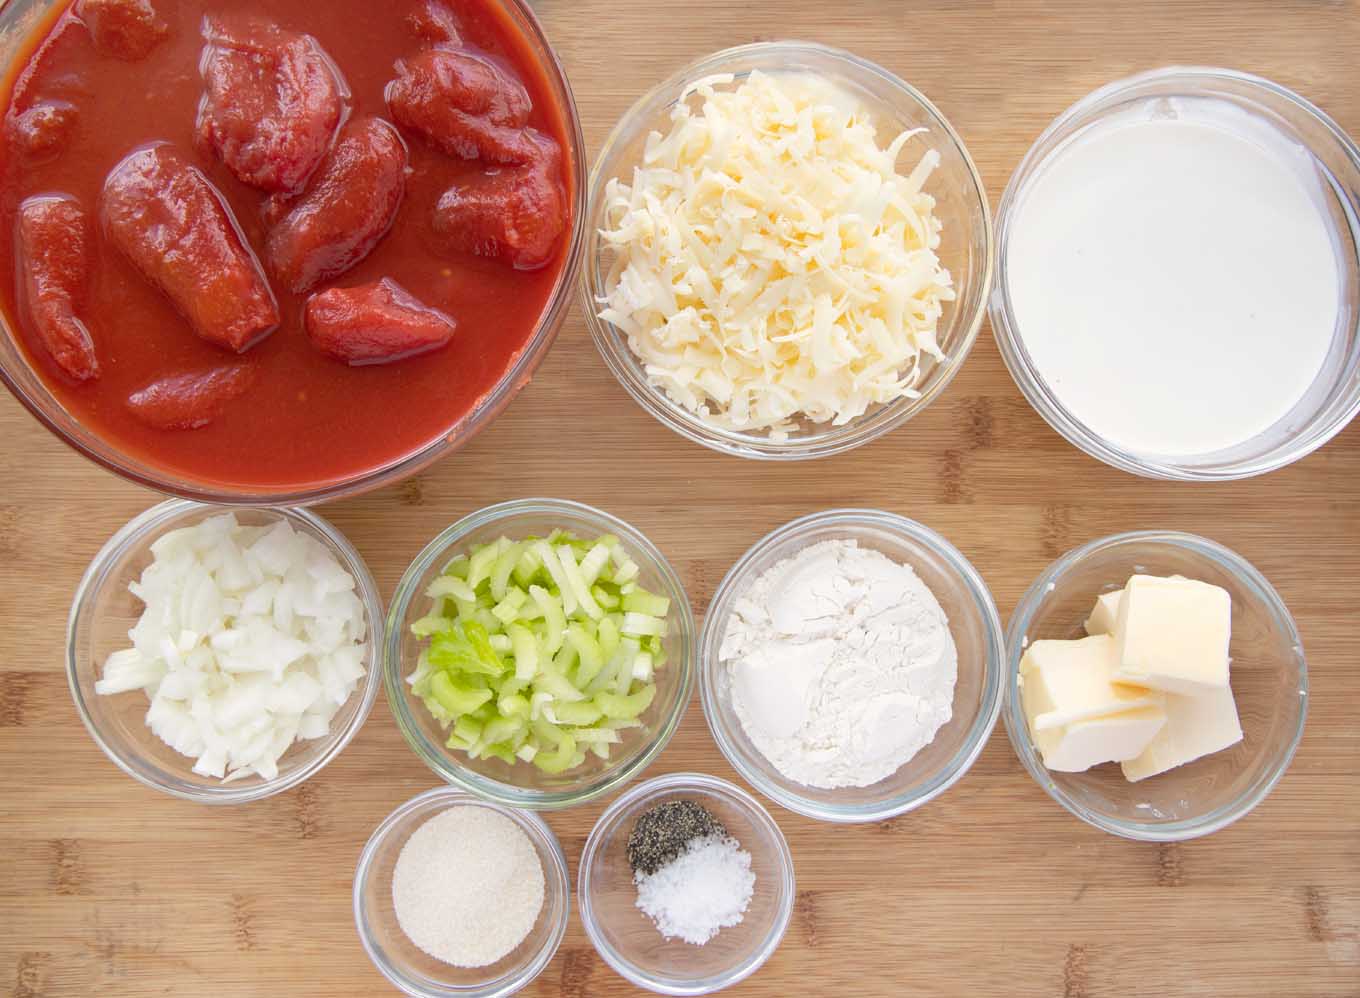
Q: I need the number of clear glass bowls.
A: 9